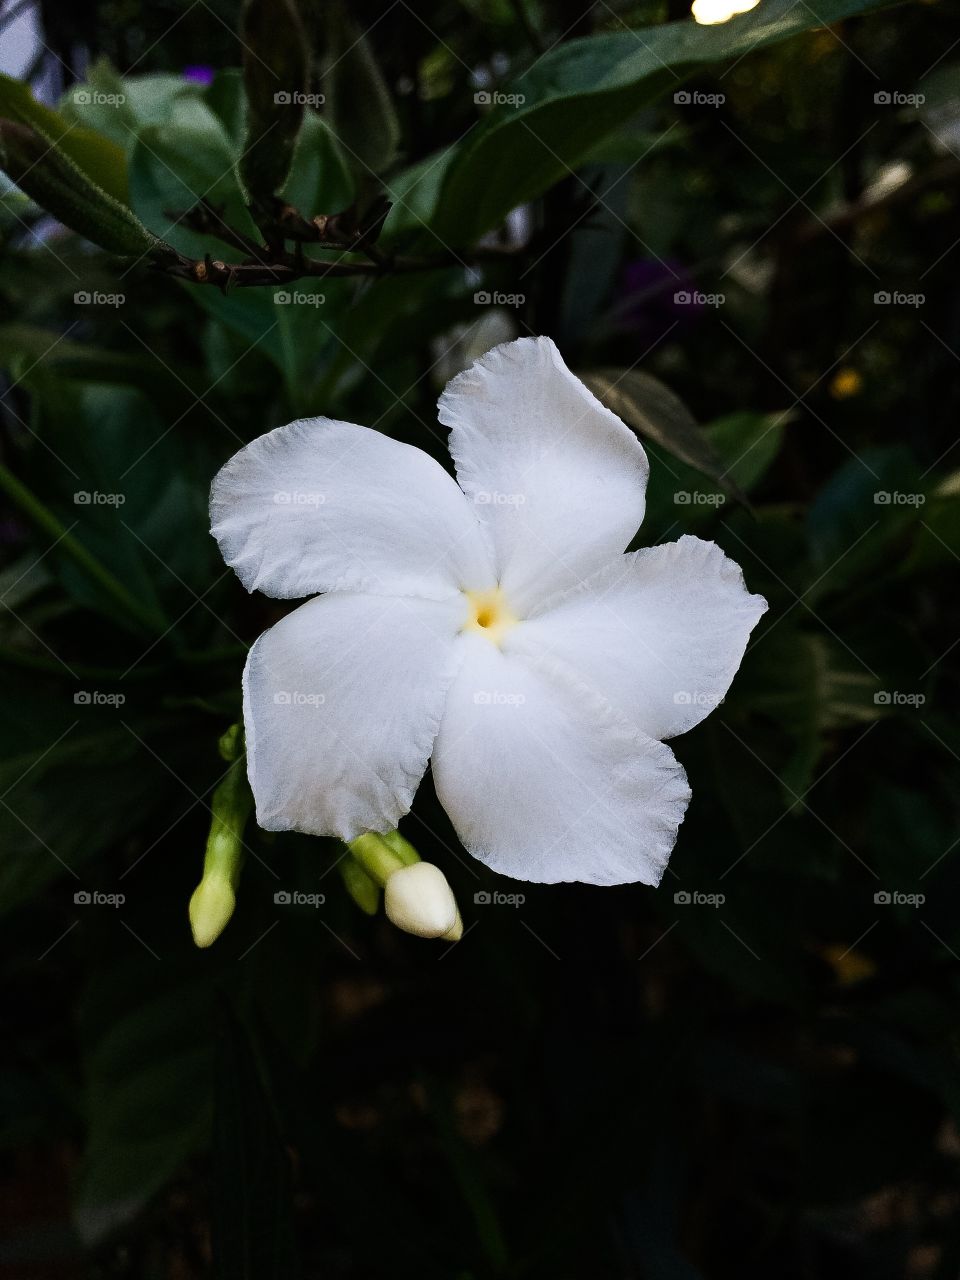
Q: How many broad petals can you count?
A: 5